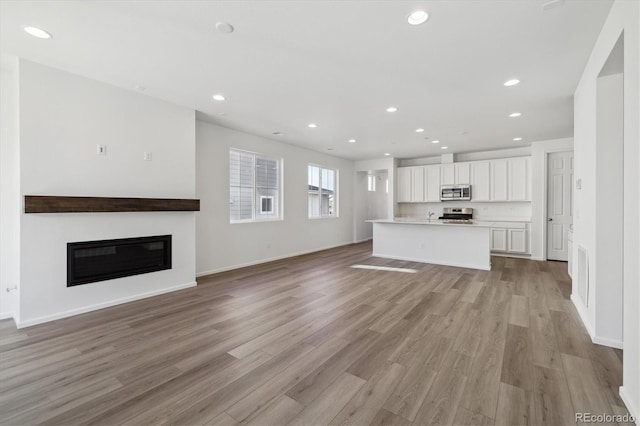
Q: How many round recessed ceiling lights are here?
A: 13